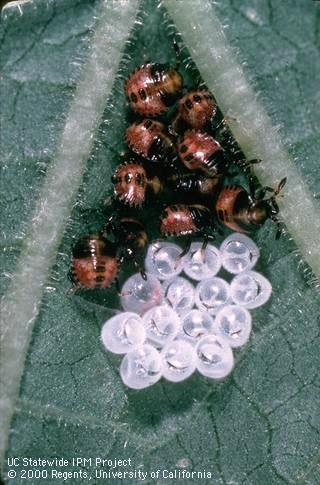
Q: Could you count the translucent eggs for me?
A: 14